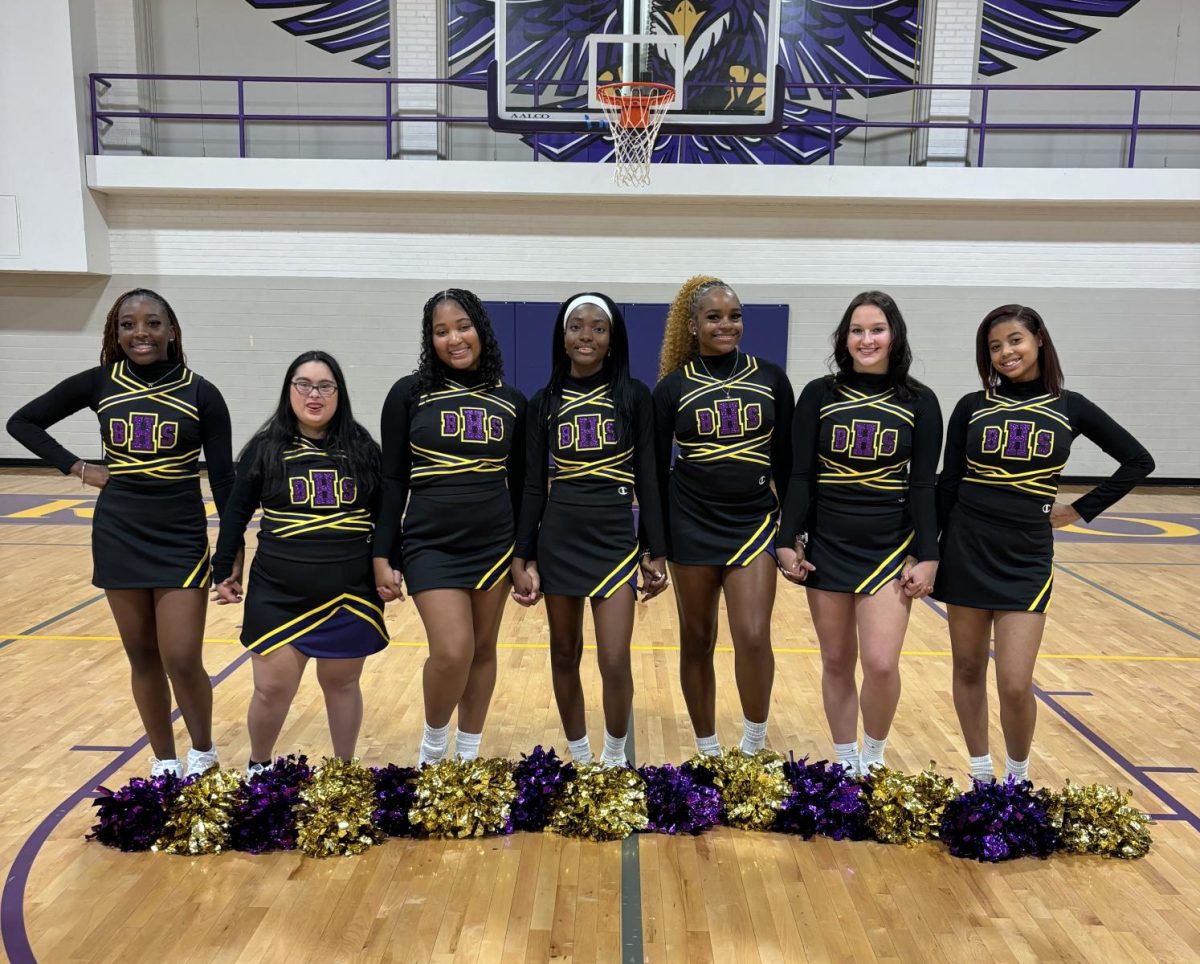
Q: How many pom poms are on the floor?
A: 14